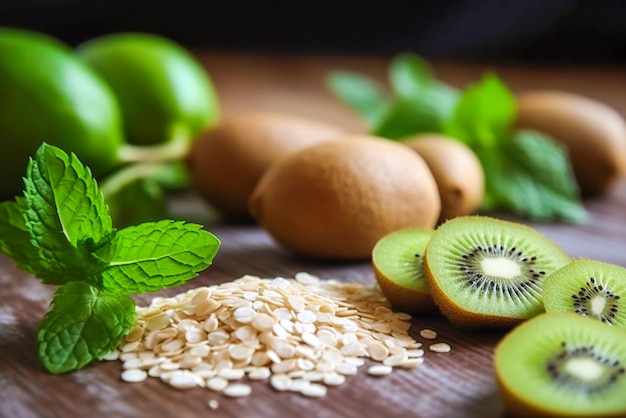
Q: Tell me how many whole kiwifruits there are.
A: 4